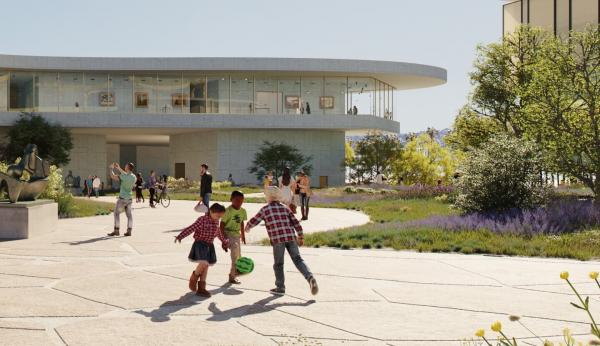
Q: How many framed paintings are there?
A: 5